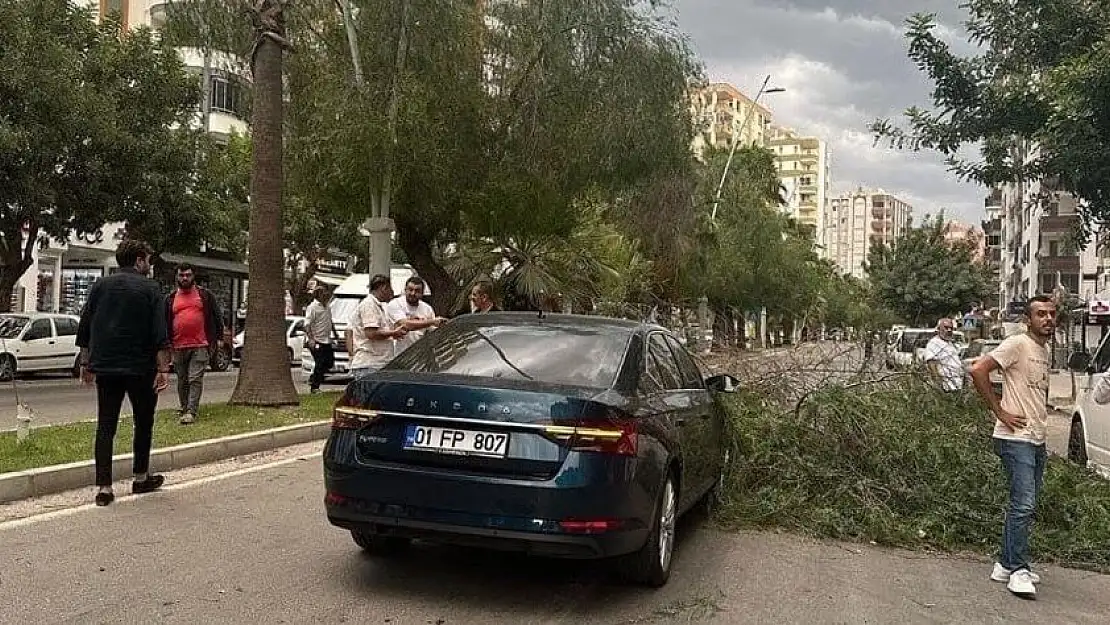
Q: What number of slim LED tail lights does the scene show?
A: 2